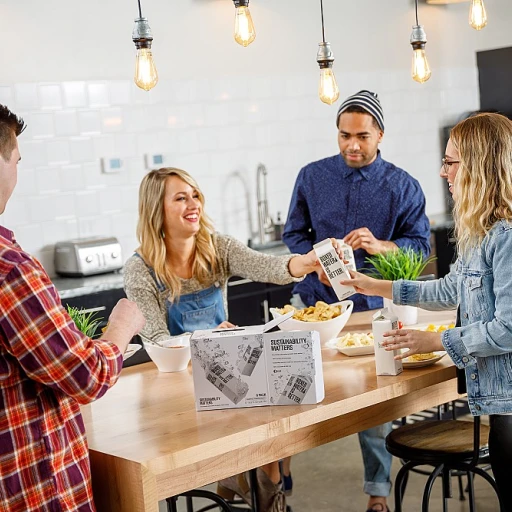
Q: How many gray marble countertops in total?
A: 1